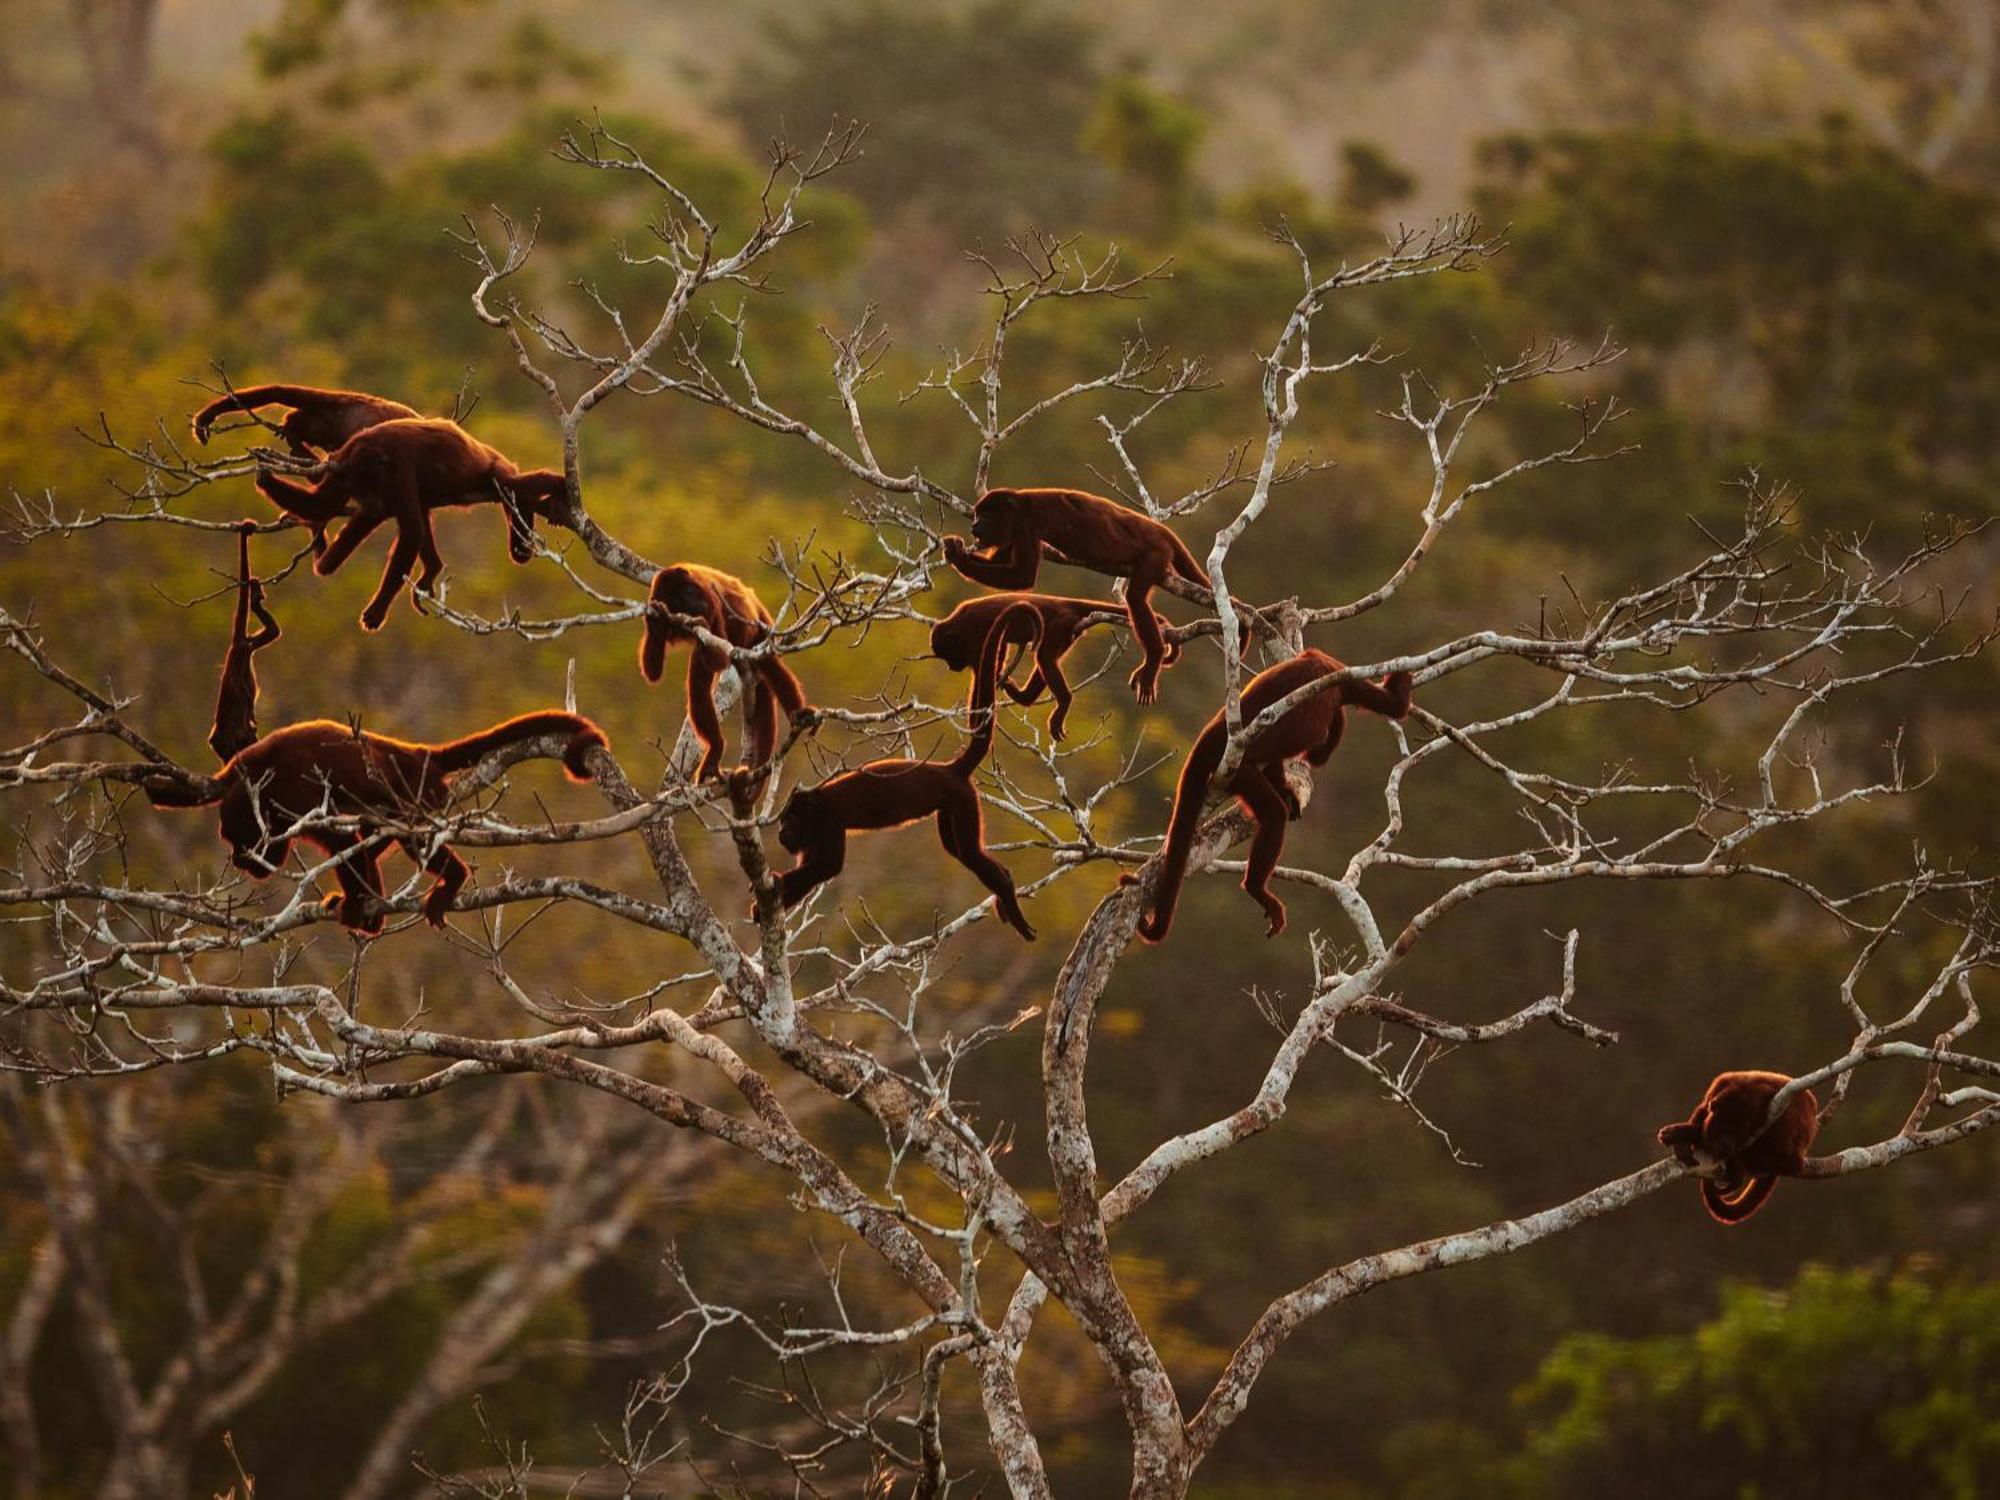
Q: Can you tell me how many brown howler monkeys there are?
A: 10